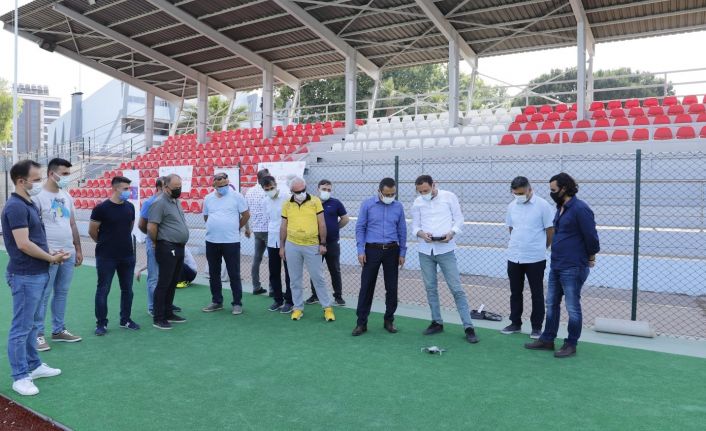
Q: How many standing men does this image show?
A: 14